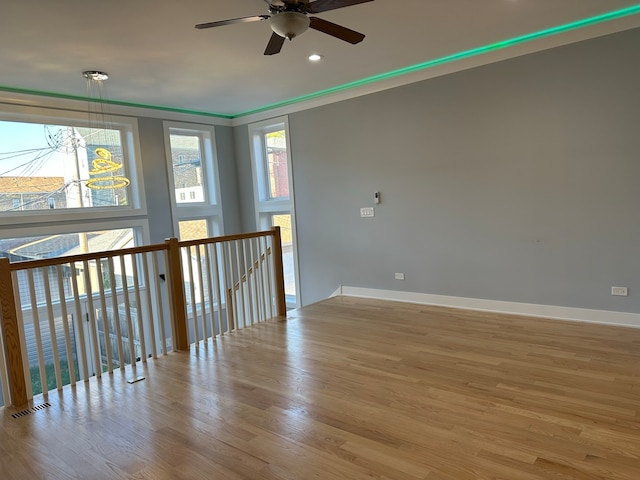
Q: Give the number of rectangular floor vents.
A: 1